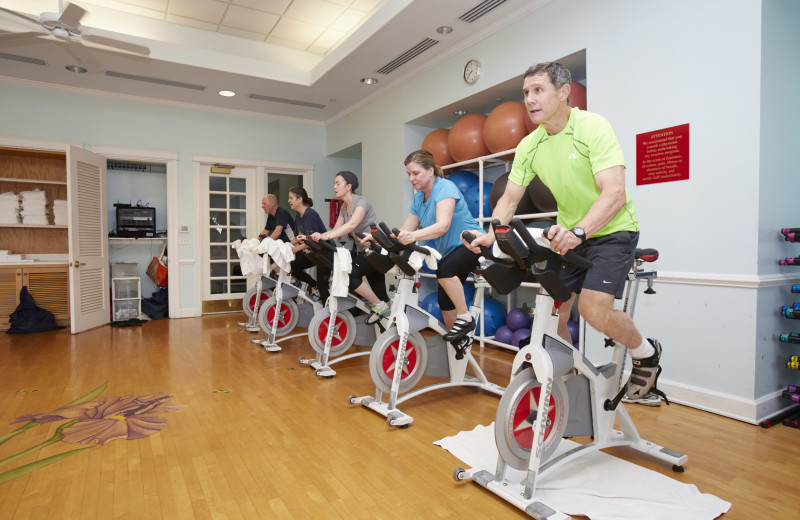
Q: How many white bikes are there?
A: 5